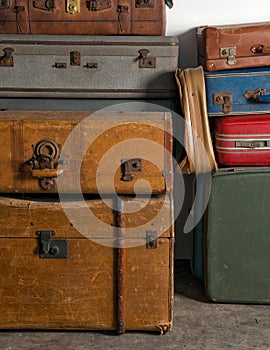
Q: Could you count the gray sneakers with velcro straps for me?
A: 0